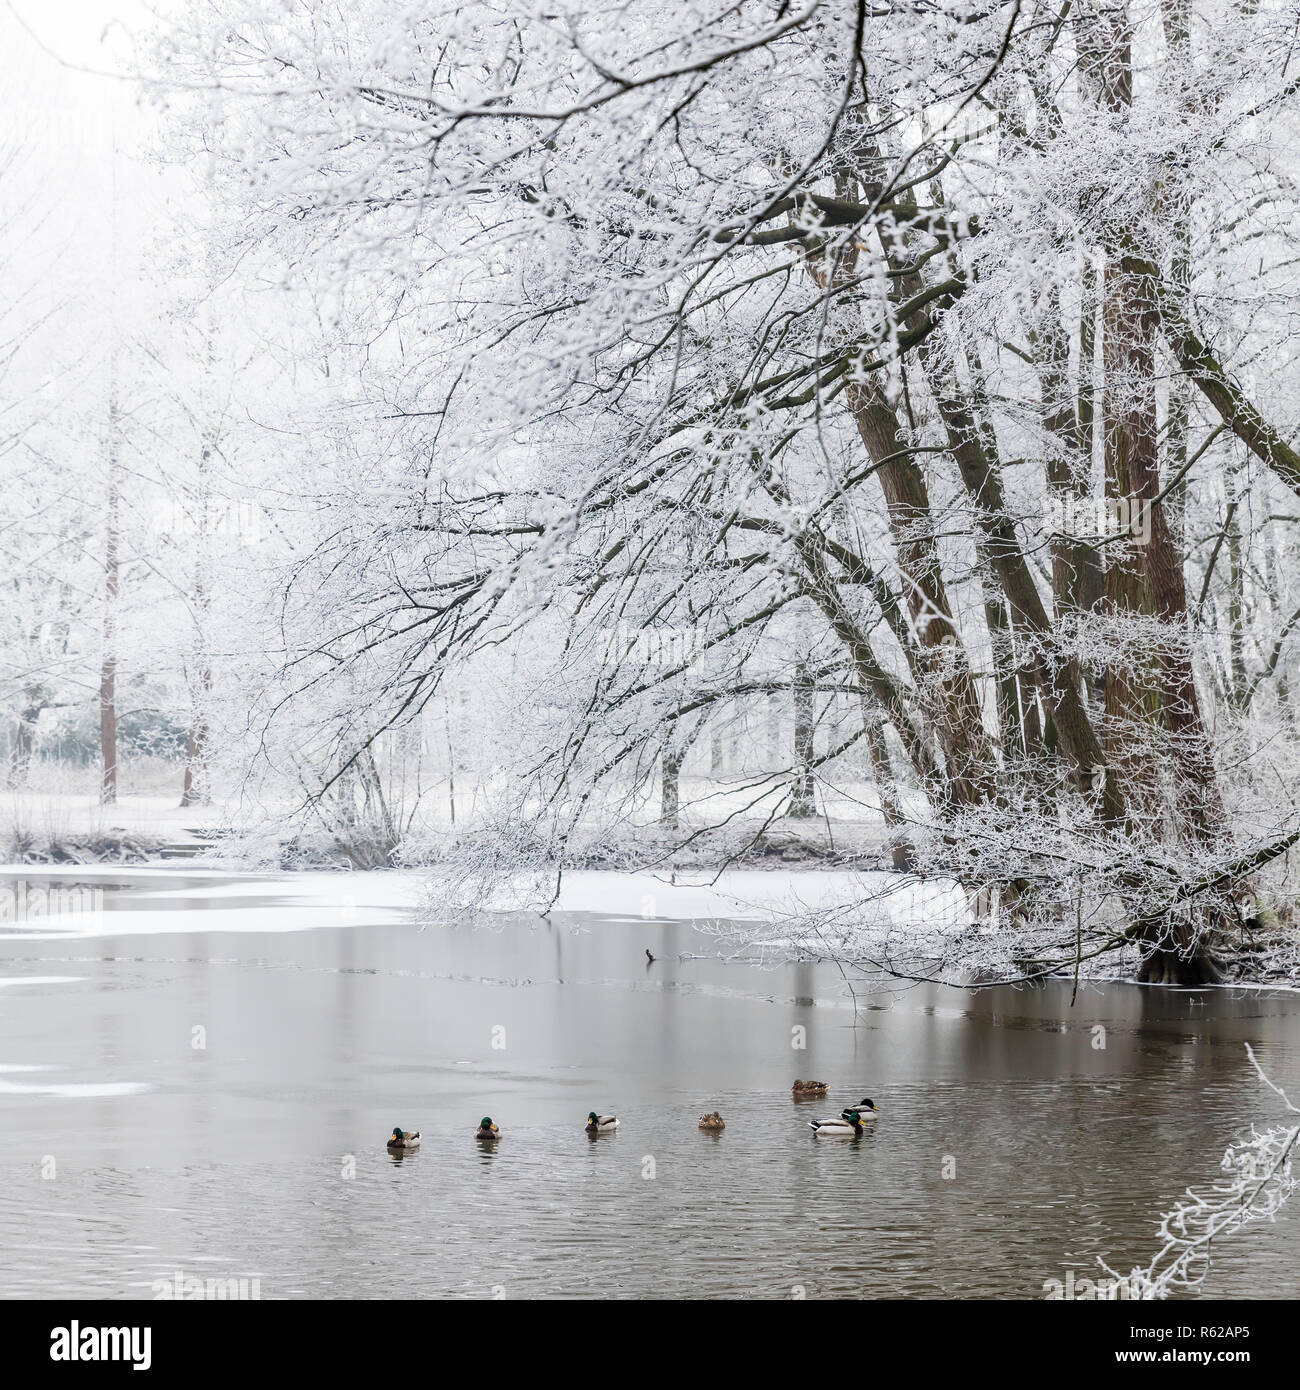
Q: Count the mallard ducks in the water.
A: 7